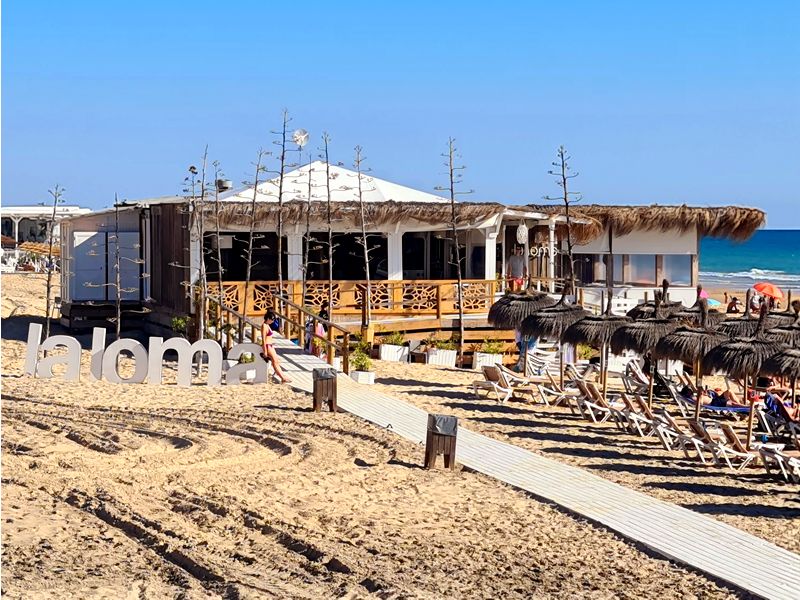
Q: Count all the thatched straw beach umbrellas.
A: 12